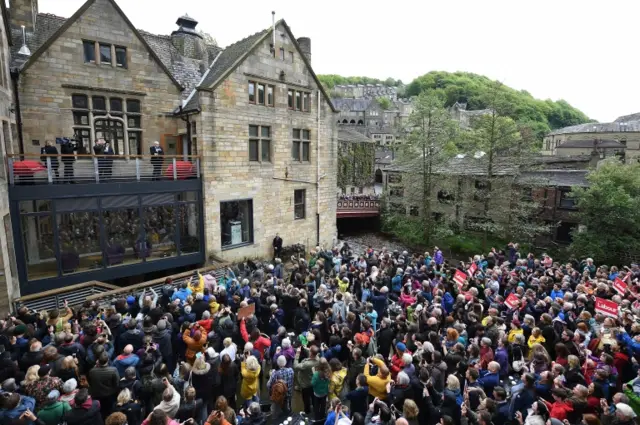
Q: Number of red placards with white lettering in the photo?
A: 5